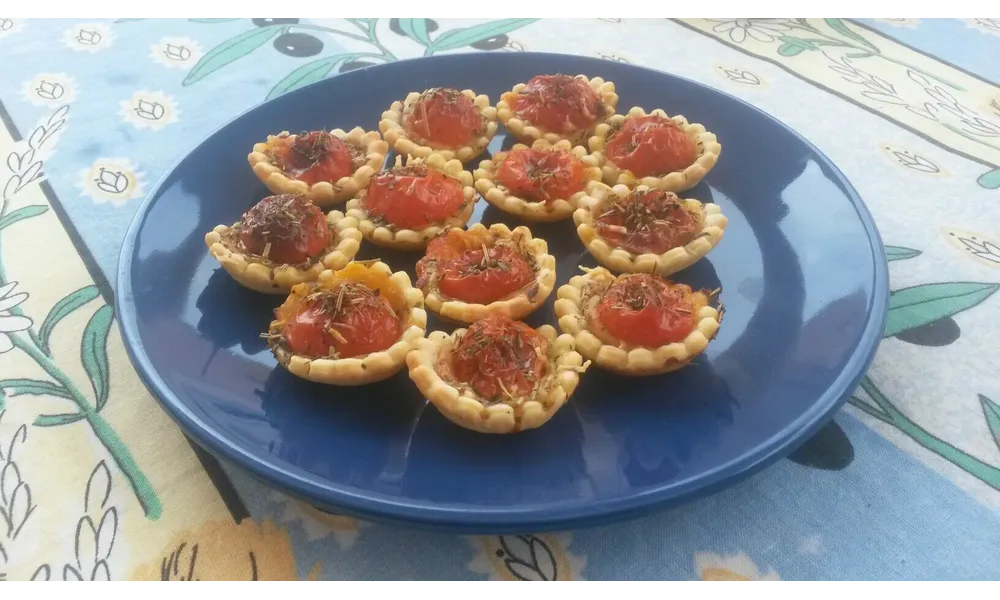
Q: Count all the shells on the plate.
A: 12